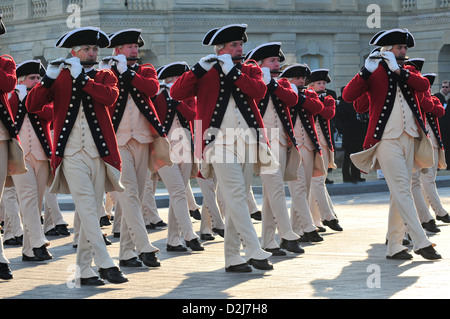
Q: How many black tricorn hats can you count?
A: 13